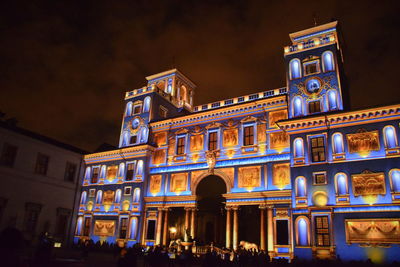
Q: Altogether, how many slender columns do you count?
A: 8